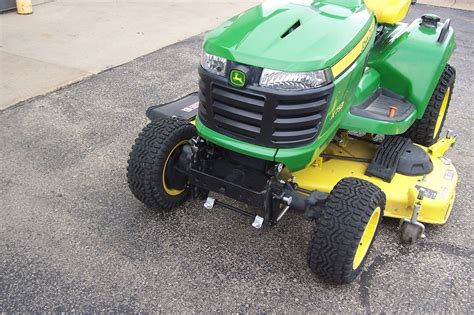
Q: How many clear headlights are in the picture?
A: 2